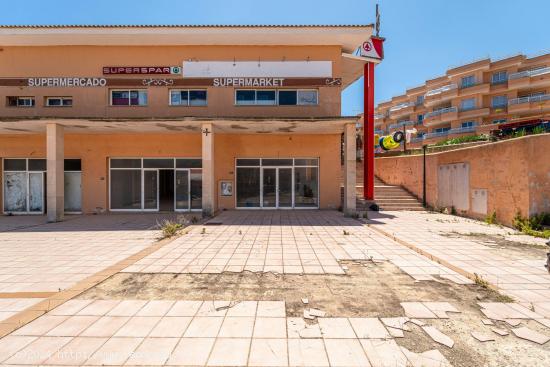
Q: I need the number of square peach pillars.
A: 3